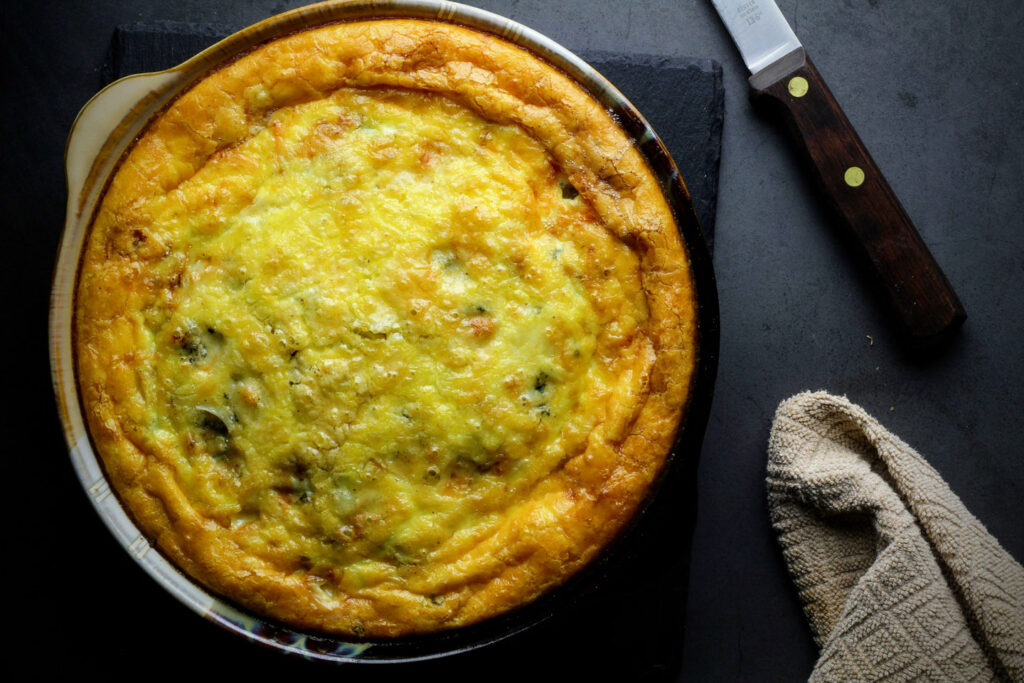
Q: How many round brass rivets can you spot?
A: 2